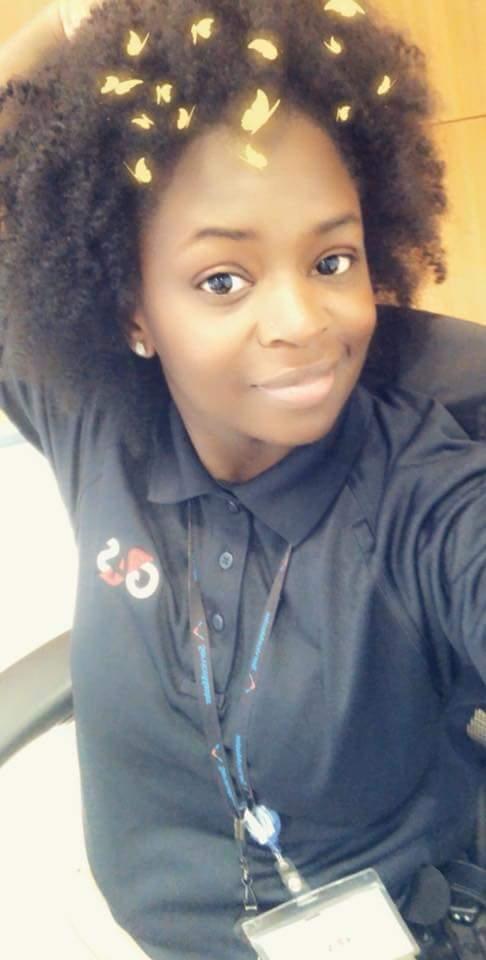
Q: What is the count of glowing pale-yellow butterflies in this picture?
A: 14